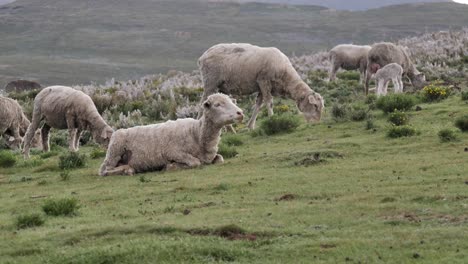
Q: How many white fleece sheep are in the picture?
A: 7